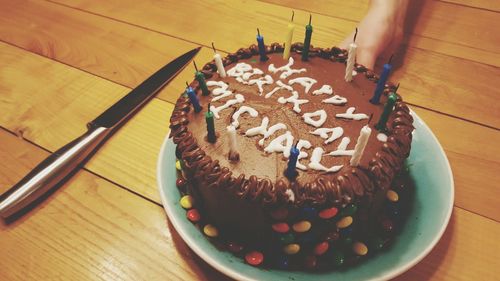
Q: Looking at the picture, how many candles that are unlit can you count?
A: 13